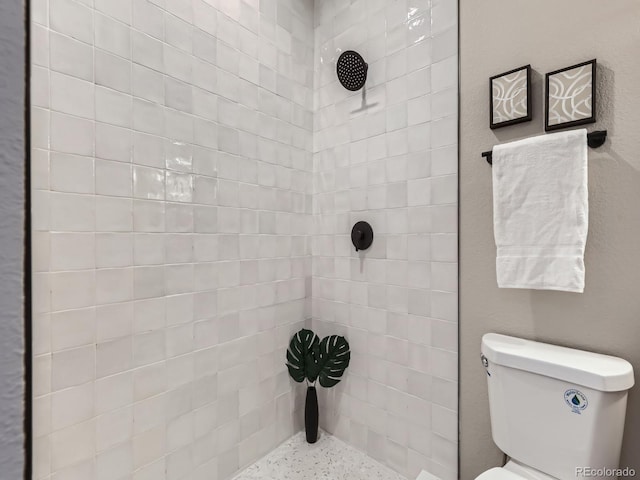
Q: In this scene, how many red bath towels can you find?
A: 0